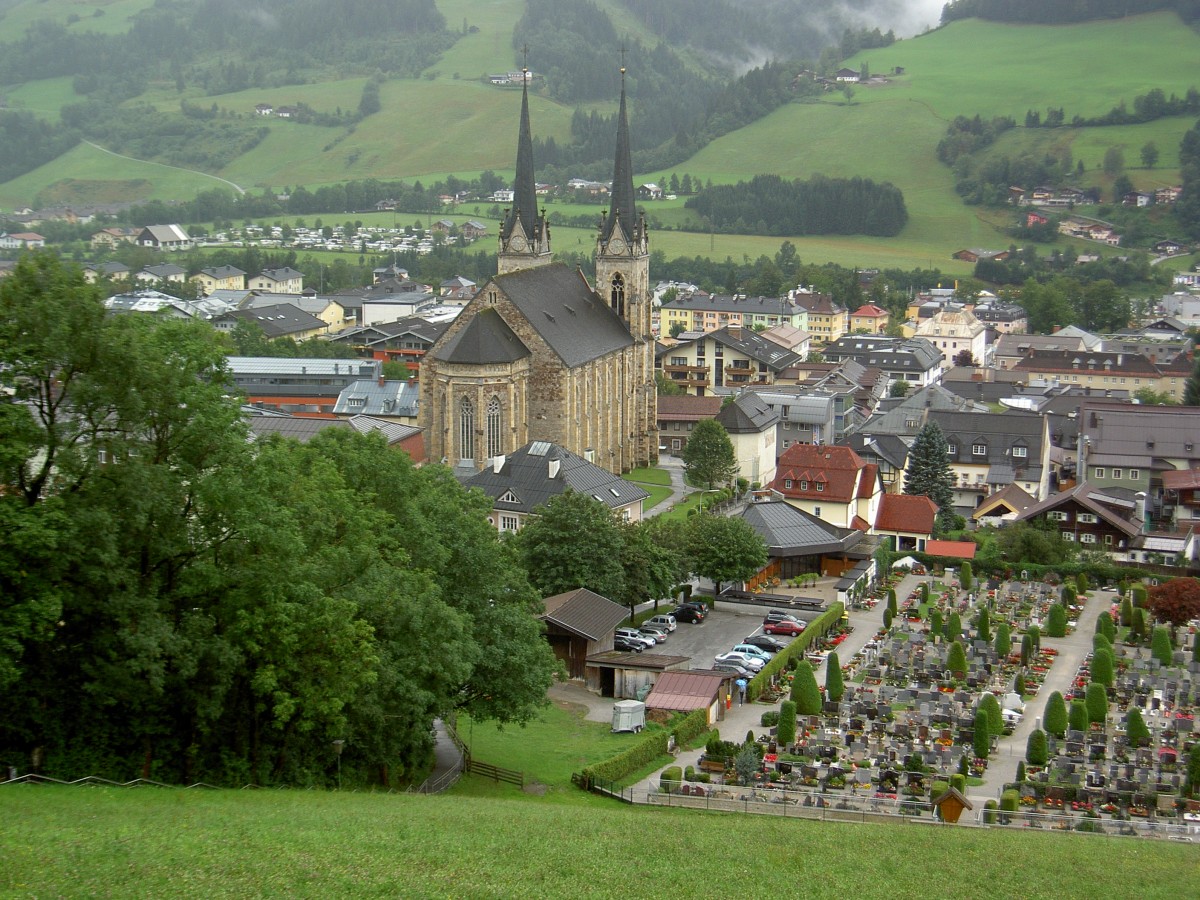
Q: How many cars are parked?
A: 14